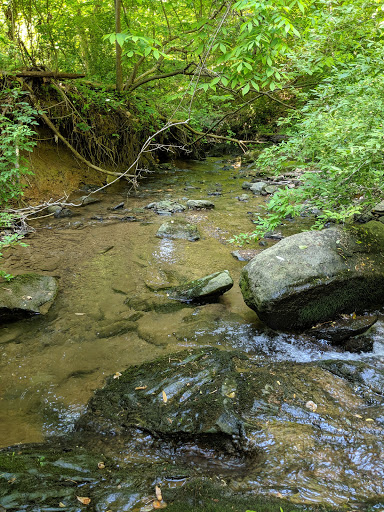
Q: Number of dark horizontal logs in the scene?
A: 1